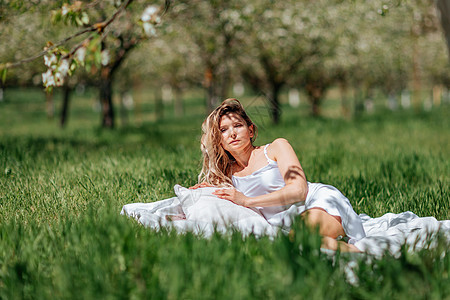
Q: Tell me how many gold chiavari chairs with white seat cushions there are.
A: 0